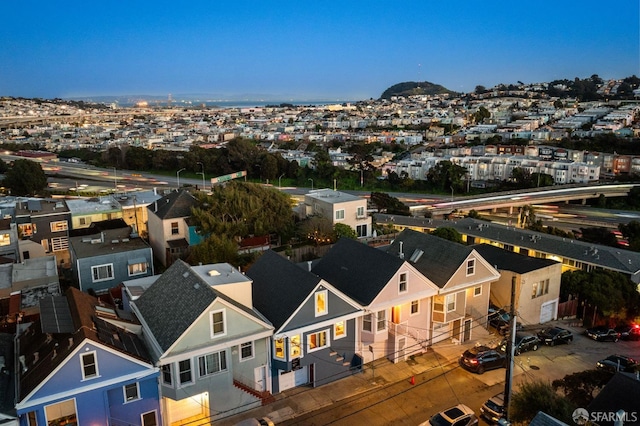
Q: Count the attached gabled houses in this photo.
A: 5